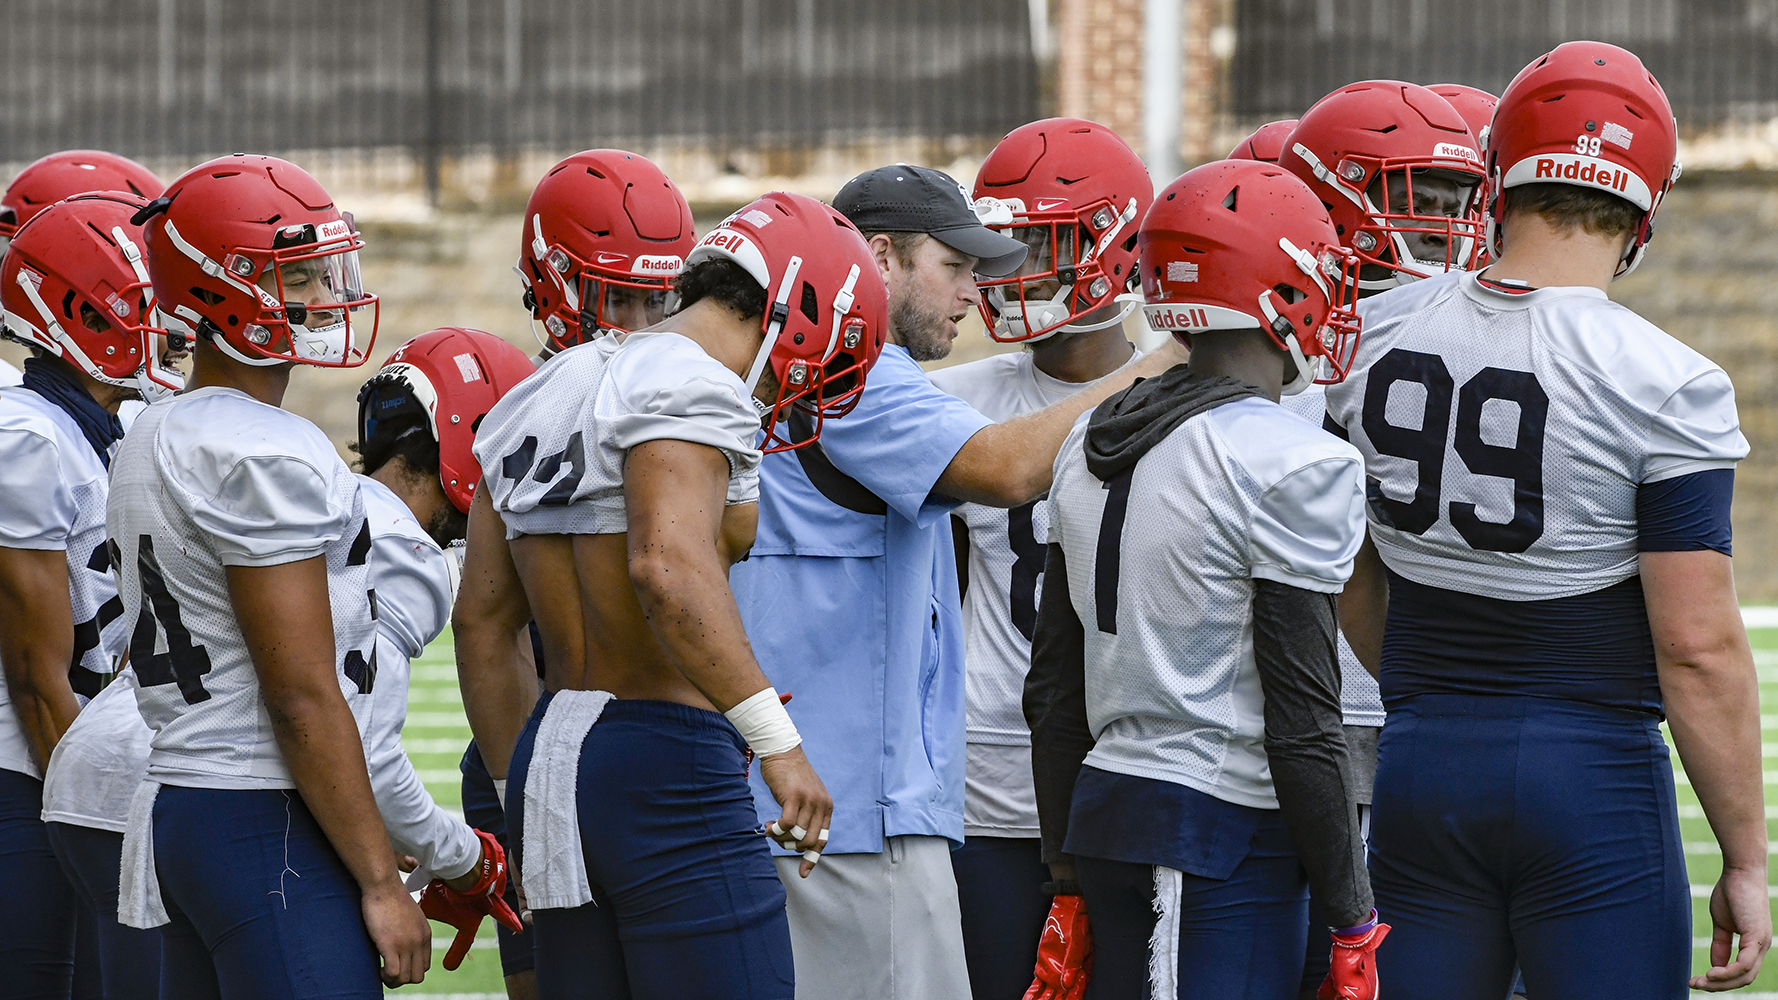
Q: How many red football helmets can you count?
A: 12